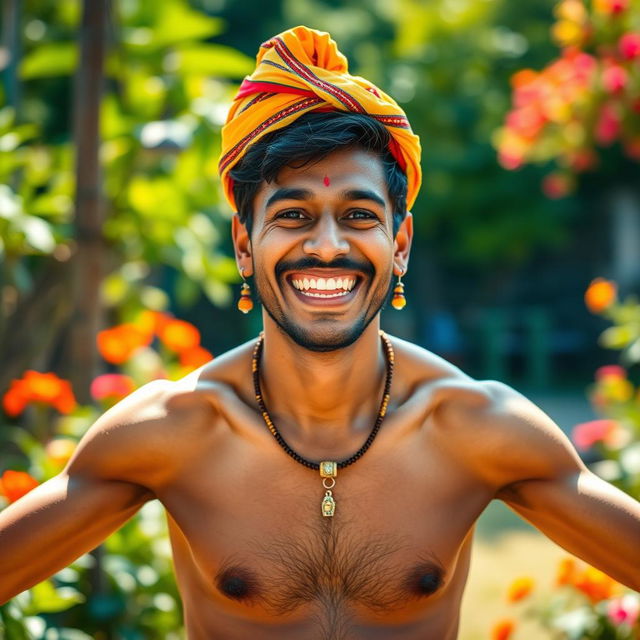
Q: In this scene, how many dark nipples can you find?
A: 2